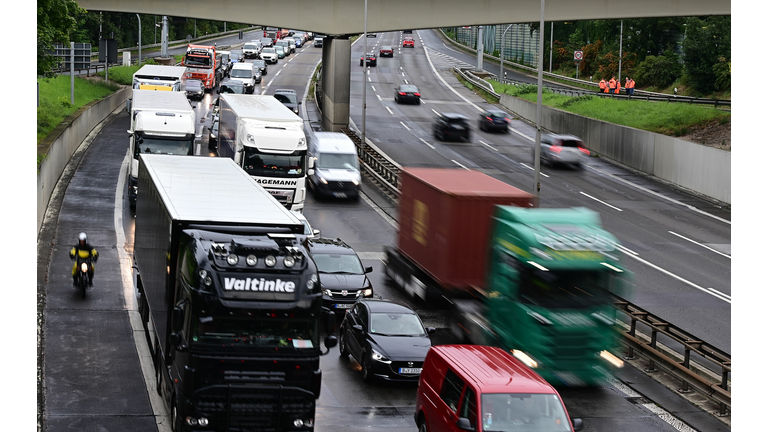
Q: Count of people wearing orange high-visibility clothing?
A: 6